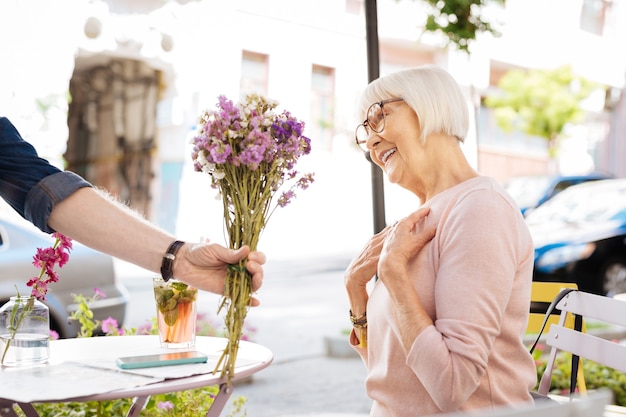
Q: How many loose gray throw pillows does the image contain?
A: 0